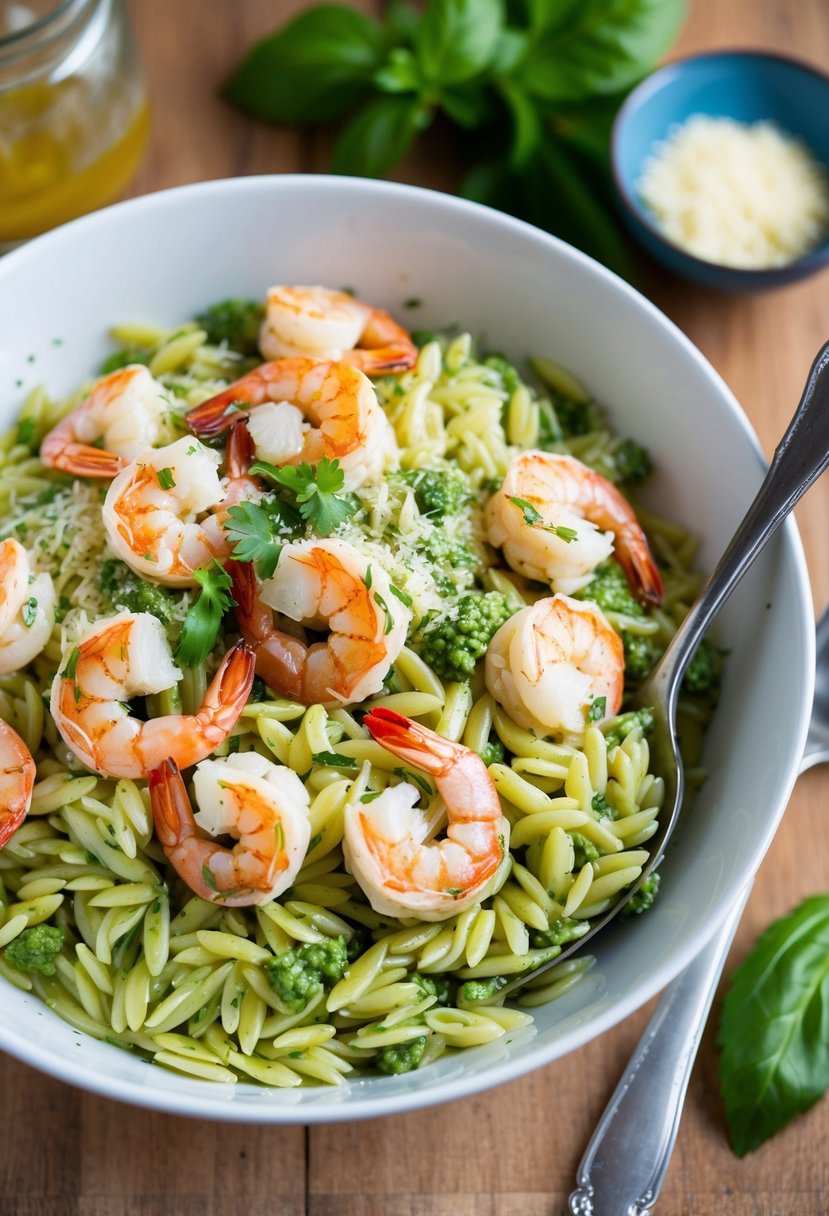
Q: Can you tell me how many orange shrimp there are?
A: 12